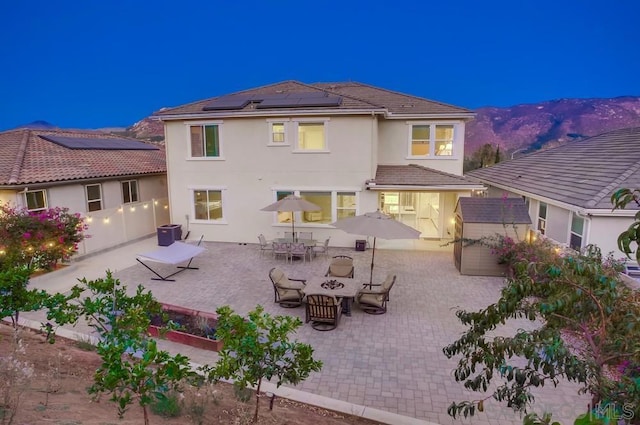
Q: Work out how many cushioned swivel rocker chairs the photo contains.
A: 4